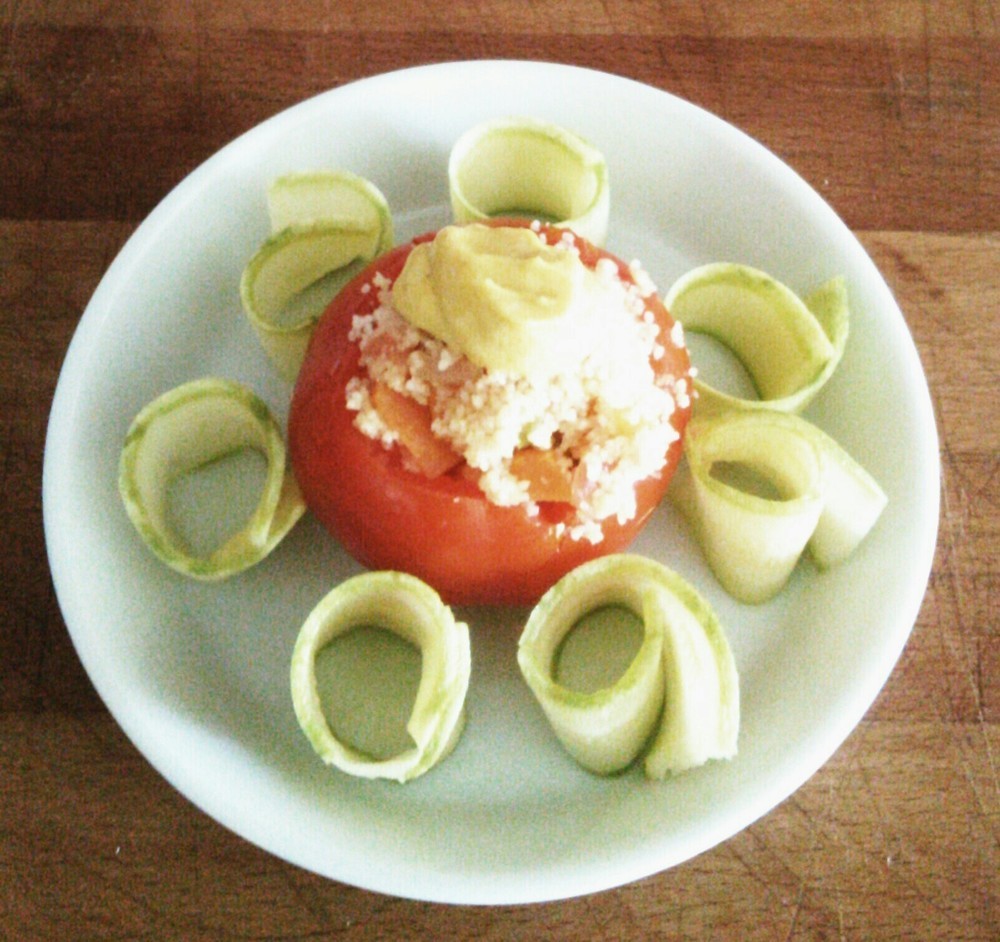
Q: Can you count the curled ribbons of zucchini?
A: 7